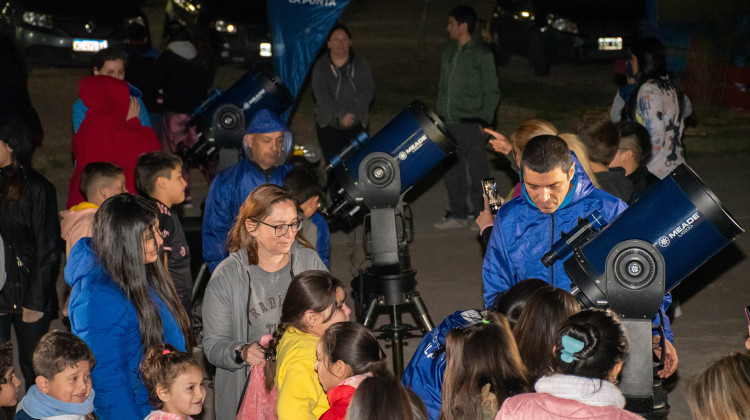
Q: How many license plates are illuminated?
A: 3